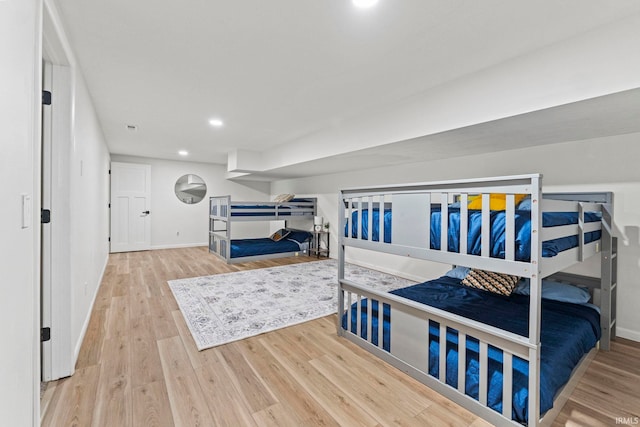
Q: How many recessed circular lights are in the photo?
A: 3